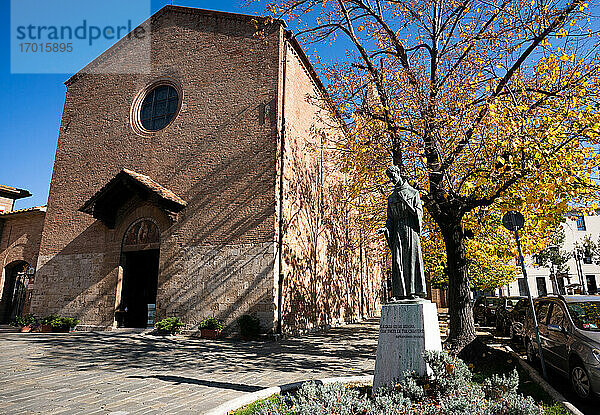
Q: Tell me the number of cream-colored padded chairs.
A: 0